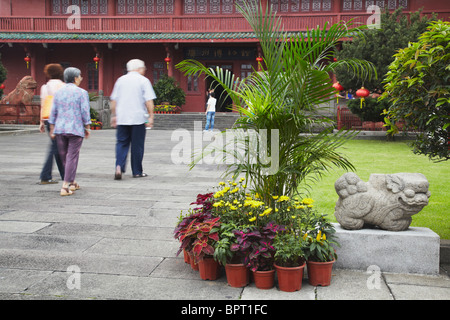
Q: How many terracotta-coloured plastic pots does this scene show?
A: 7